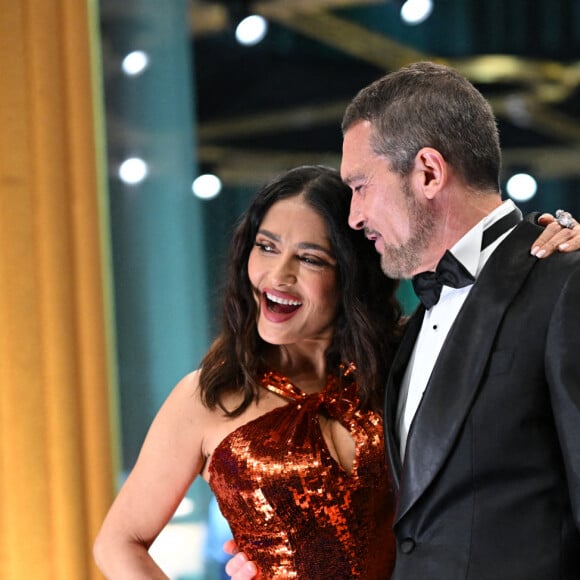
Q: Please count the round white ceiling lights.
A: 6